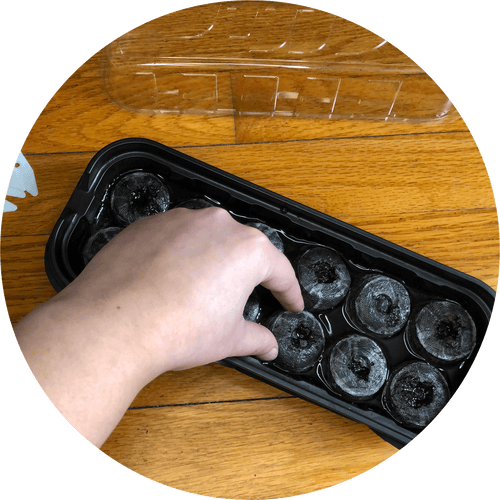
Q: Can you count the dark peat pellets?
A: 11